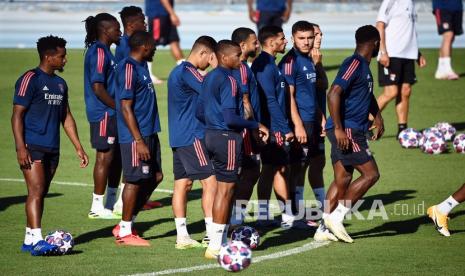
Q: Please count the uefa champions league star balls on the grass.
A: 8